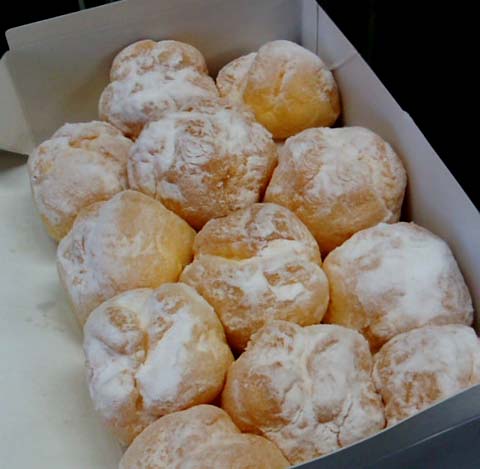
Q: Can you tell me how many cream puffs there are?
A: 12